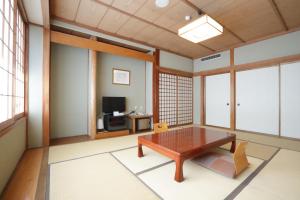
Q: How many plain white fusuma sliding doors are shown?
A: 3